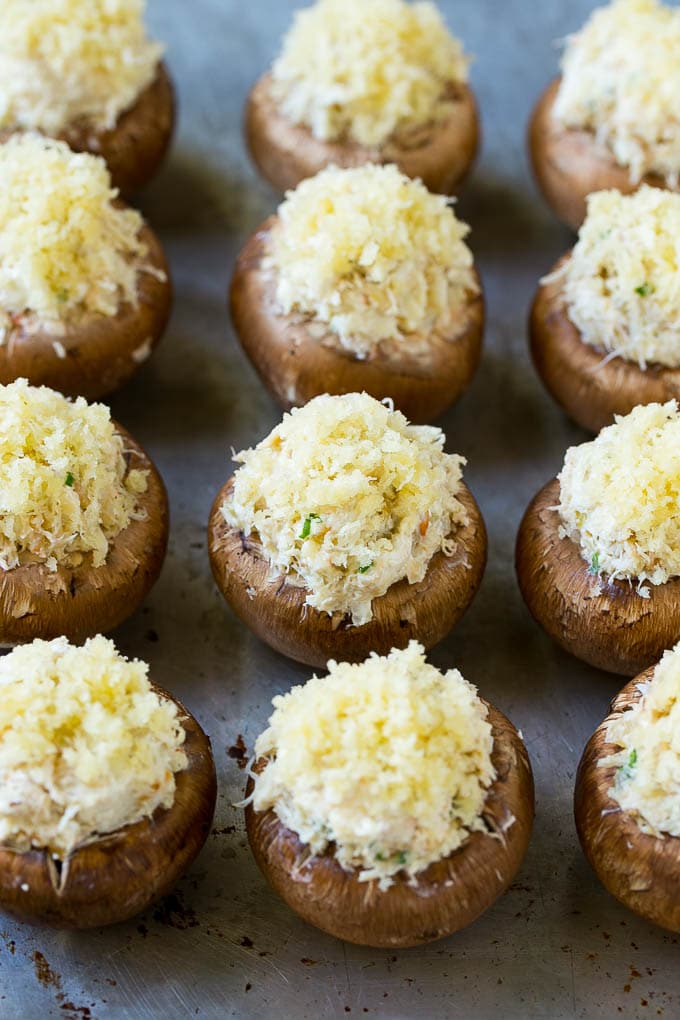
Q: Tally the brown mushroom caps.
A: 12